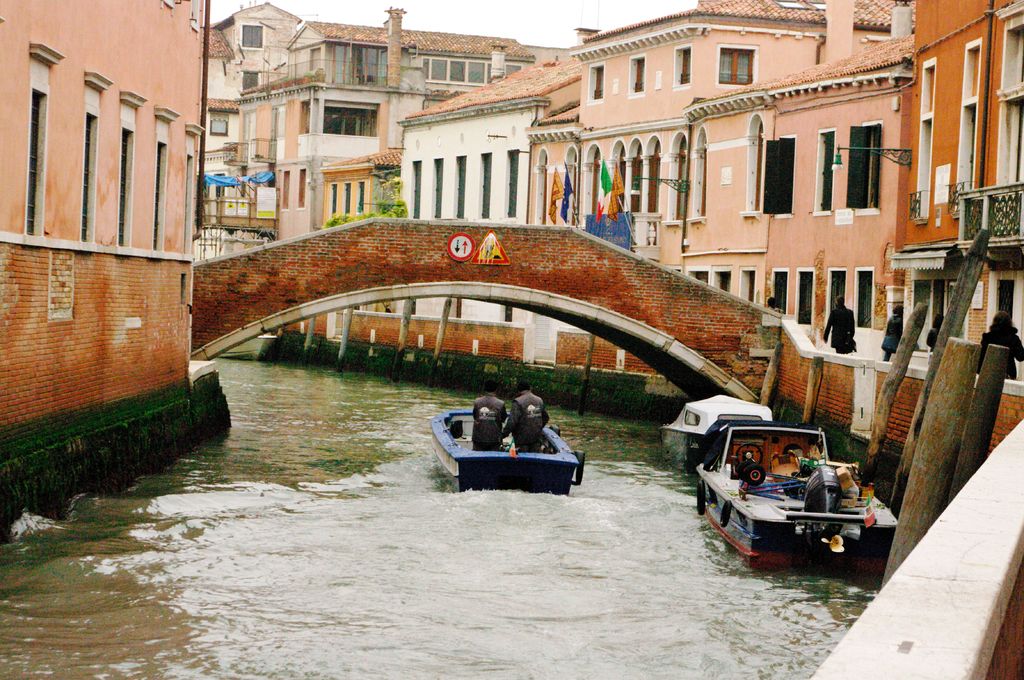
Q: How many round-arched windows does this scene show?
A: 9